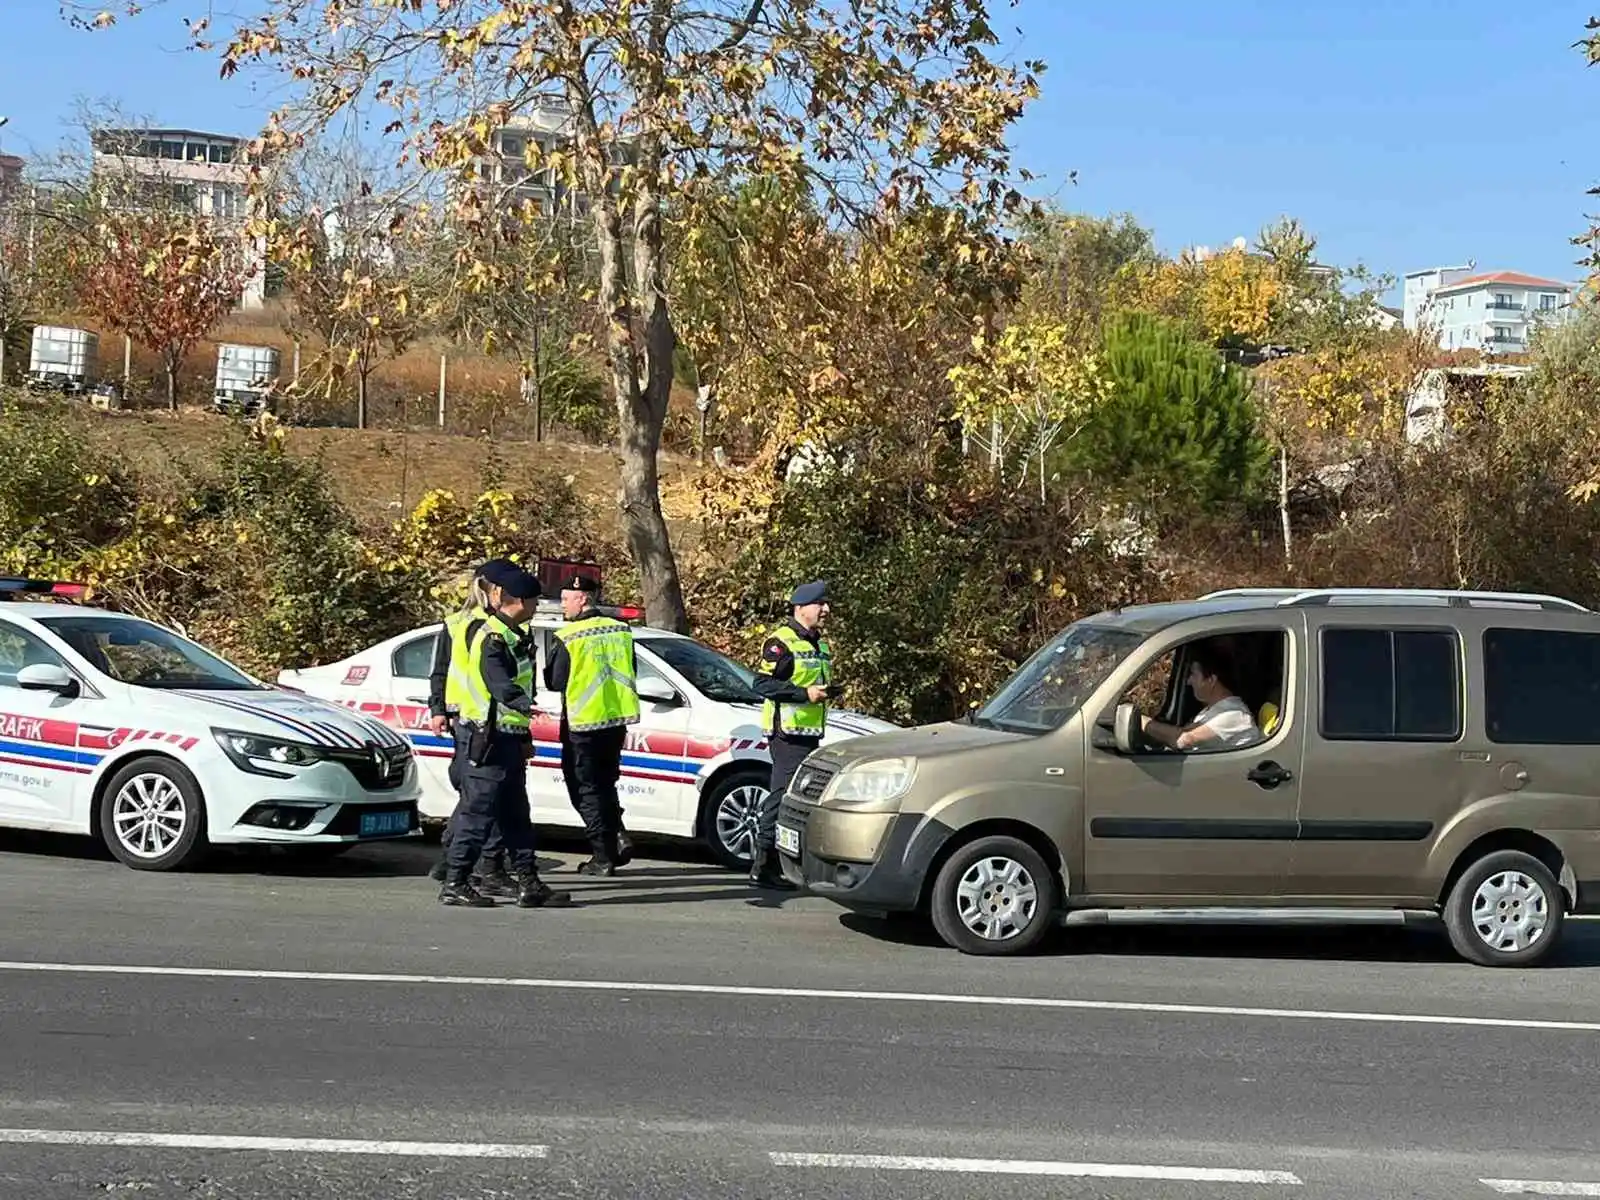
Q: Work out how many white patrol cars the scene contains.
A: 2